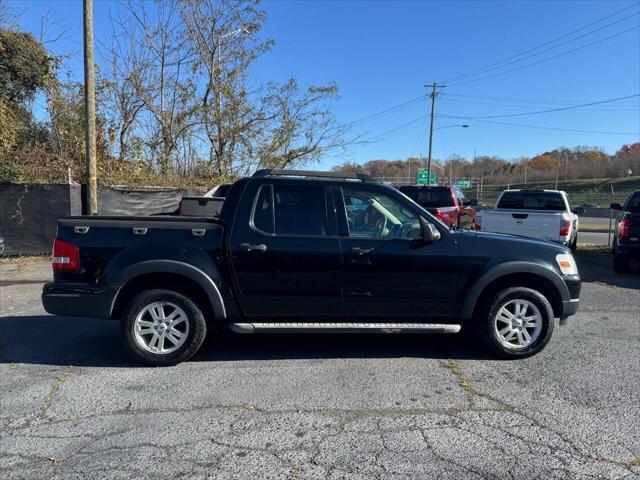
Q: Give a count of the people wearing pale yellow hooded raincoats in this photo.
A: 0